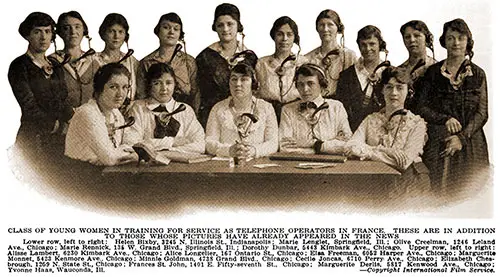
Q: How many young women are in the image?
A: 15